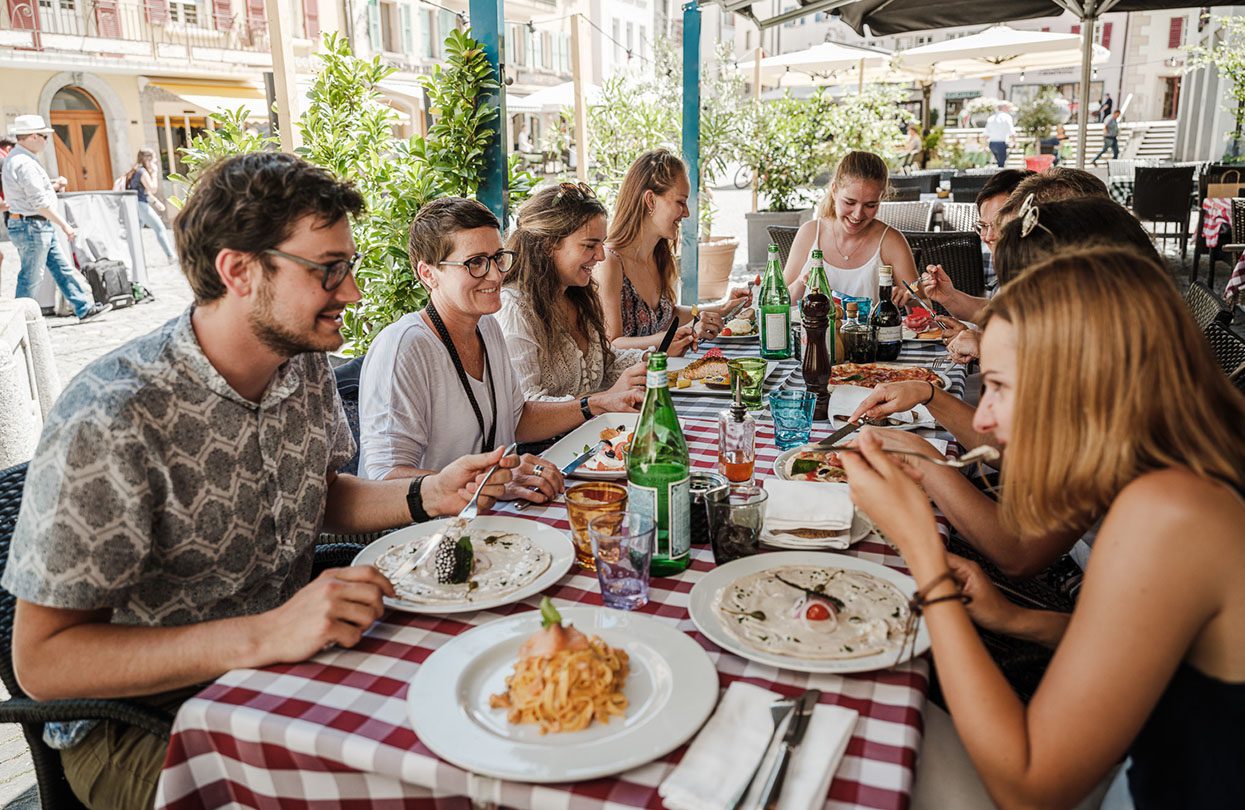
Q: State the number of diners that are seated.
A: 9